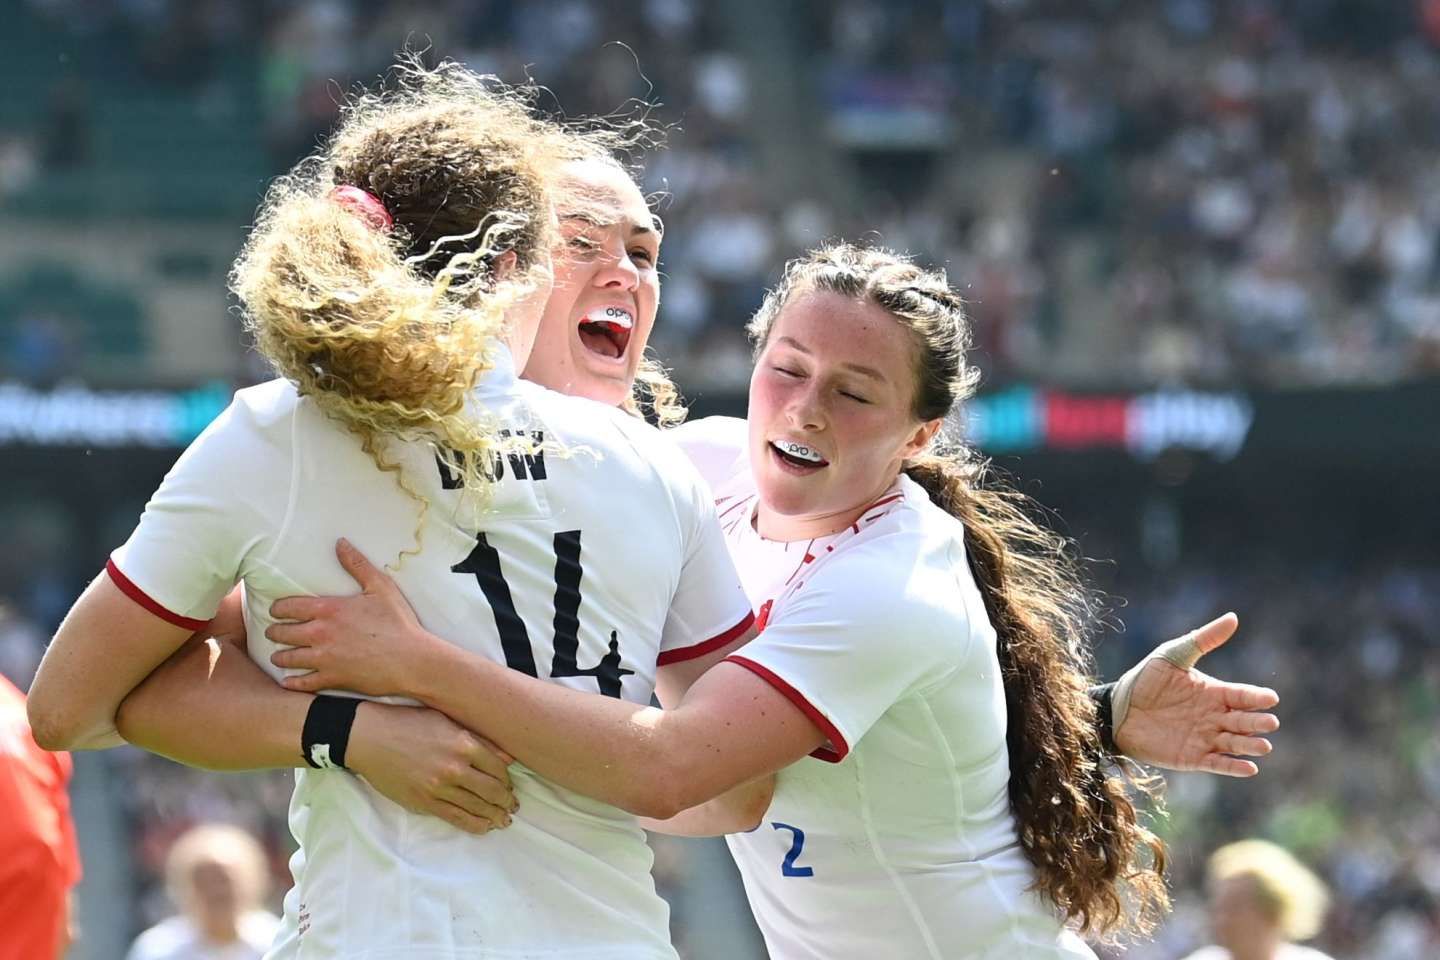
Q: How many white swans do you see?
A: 0